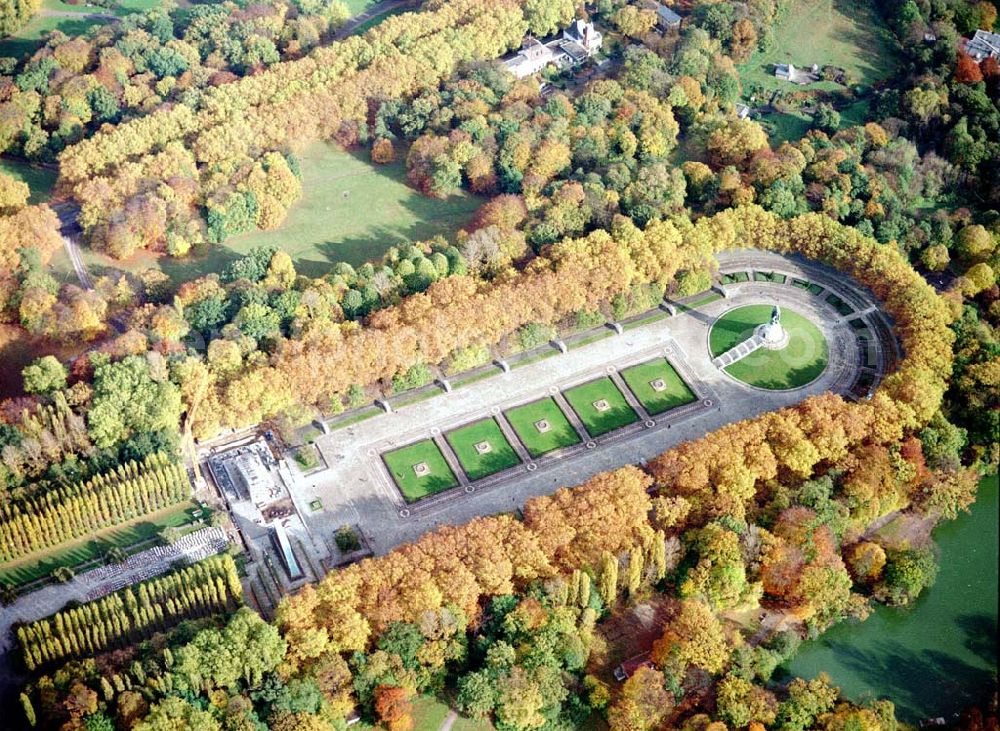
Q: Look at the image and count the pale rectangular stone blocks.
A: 8